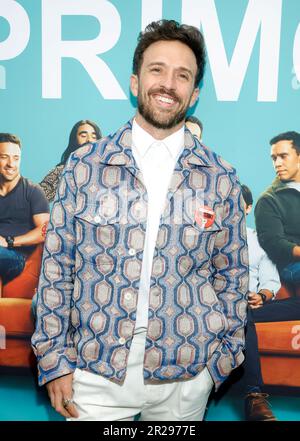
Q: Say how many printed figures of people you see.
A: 5